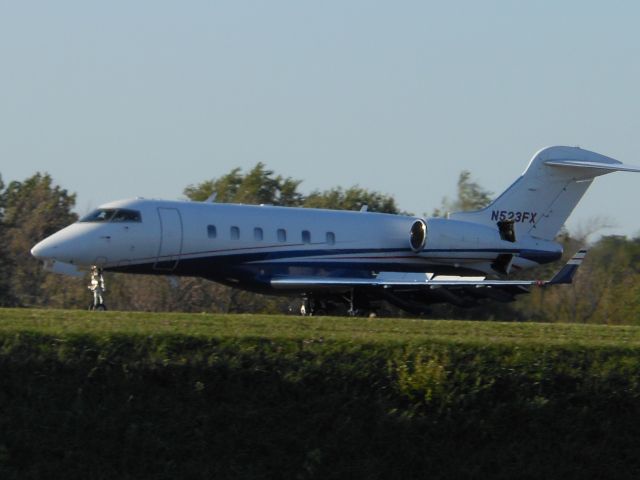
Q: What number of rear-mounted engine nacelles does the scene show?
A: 1